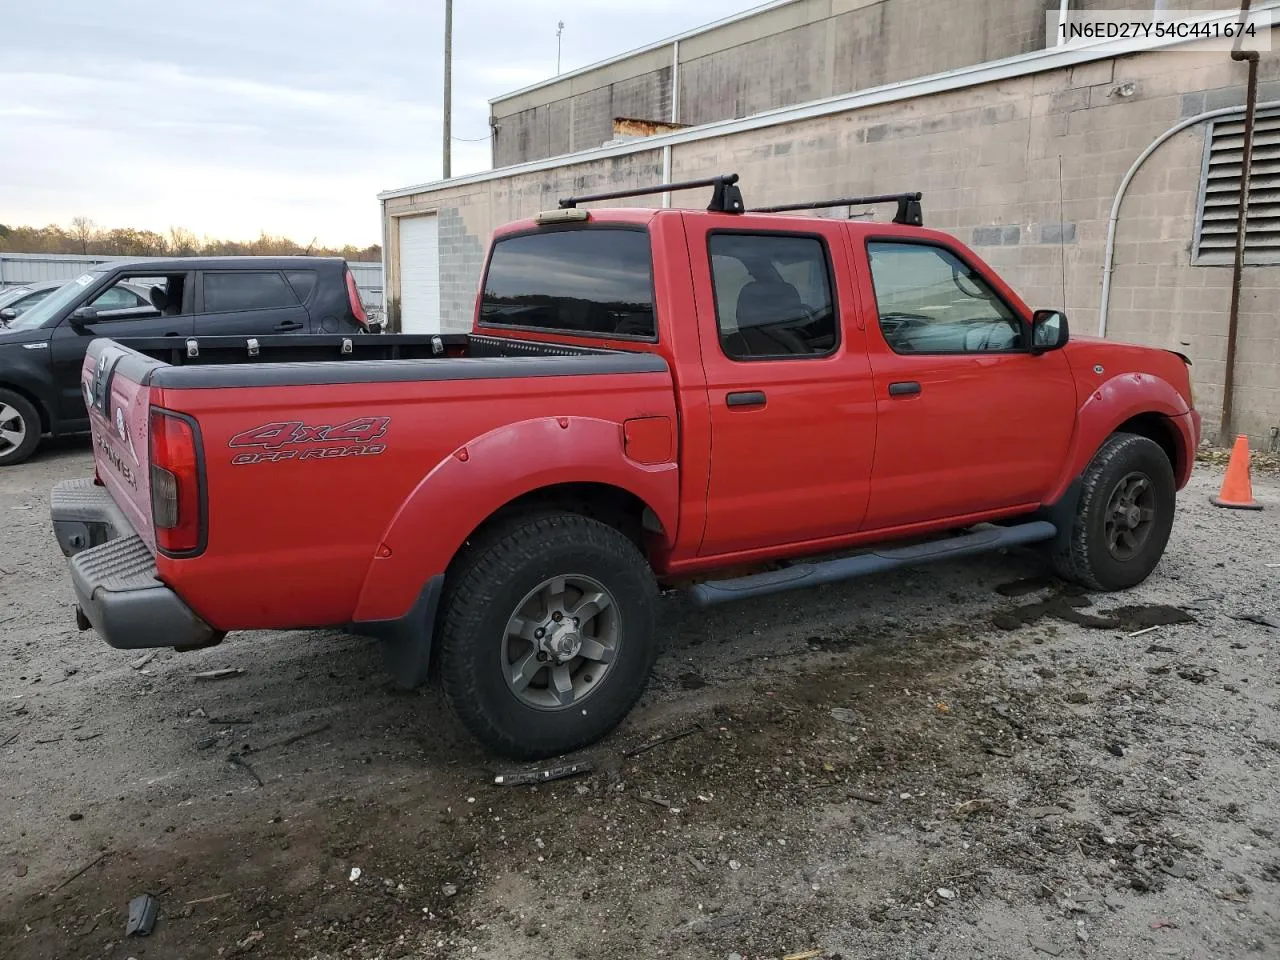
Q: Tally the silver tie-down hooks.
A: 4